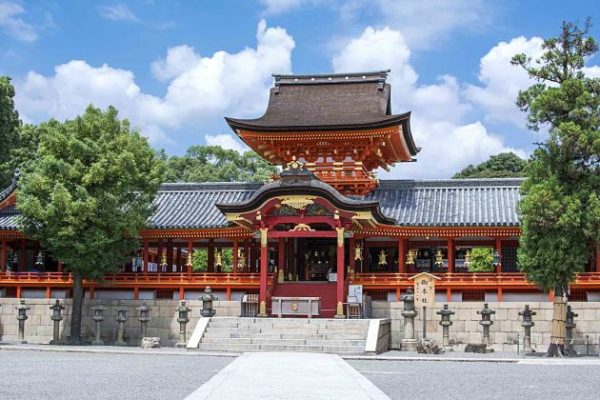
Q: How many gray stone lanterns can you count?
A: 12